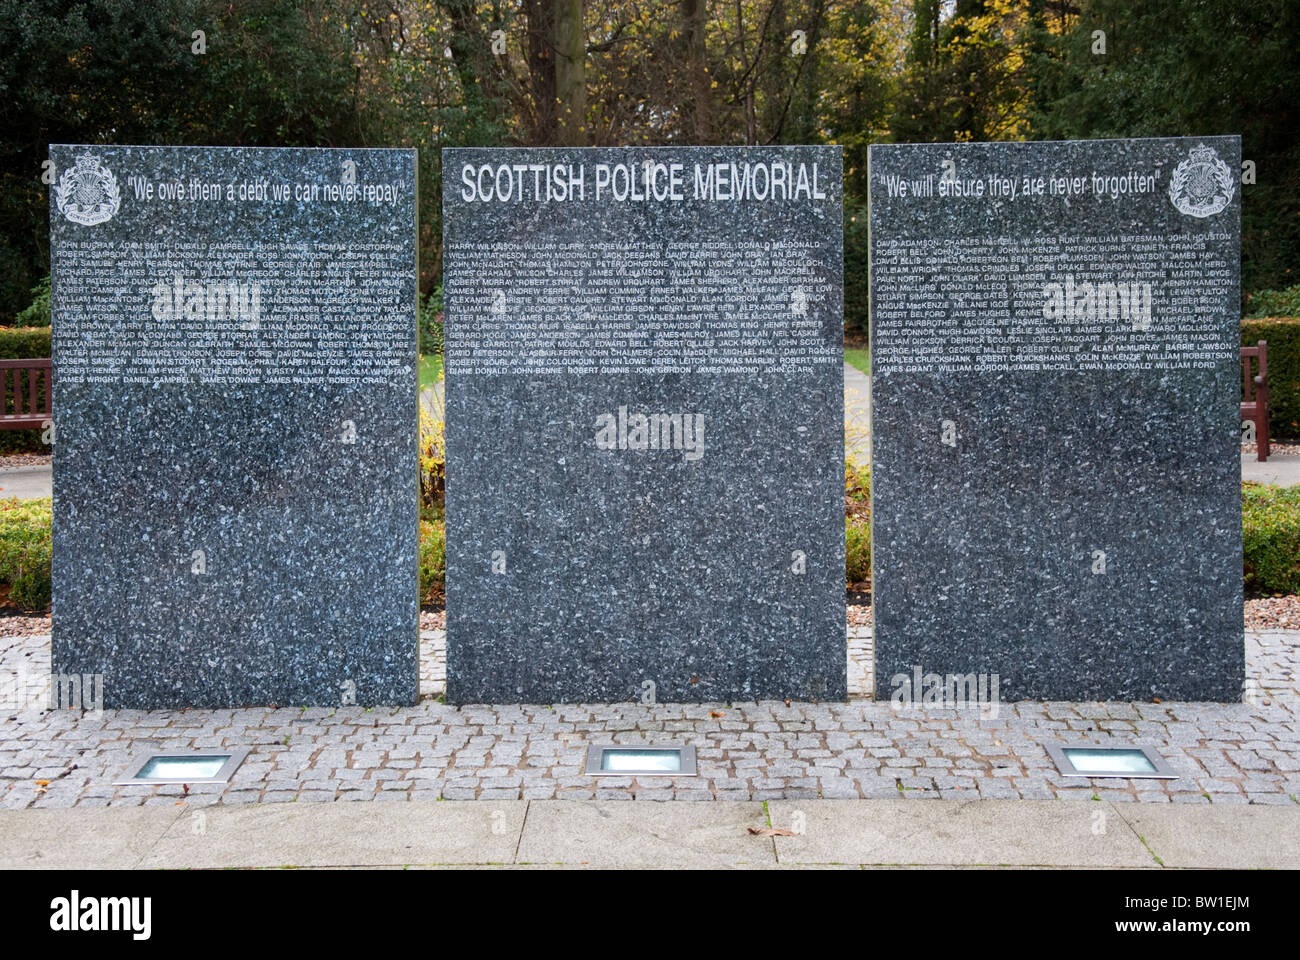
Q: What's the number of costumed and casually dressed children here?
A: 0